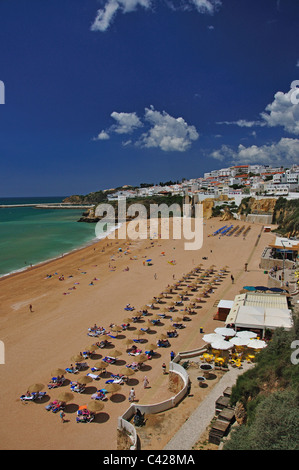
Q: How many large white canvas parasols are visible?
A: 6